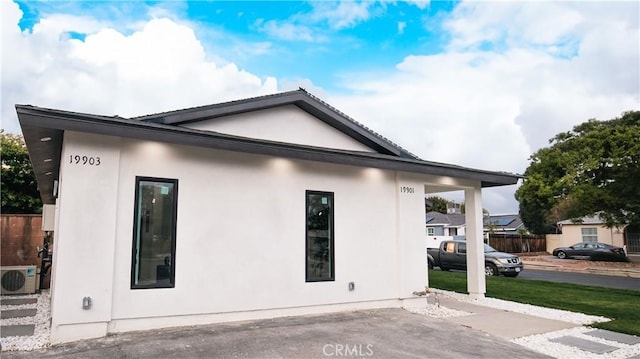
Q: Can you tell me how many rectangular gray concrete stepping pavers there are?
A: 5